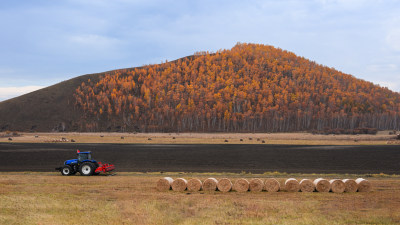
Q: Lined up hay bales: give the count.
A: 14